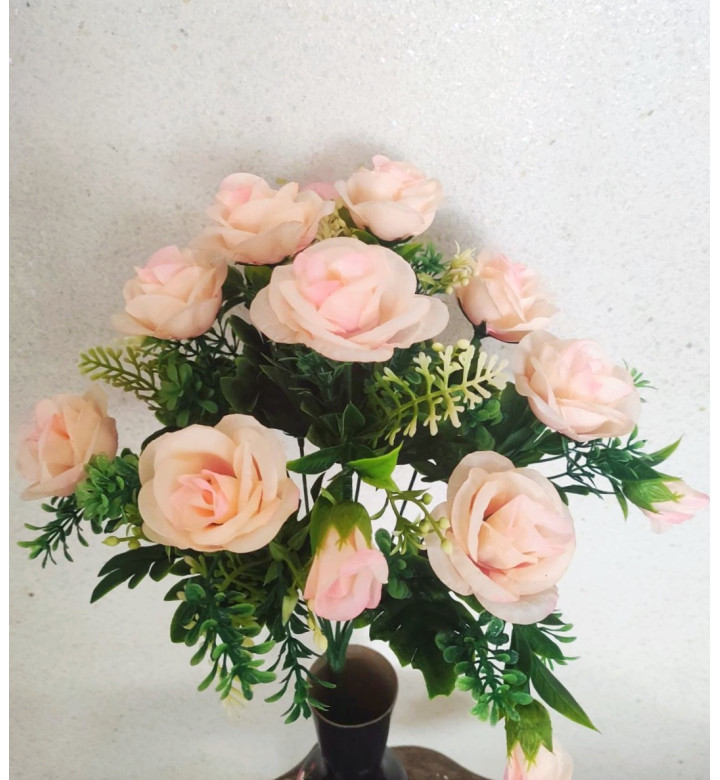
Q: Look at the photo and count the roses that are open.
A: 9